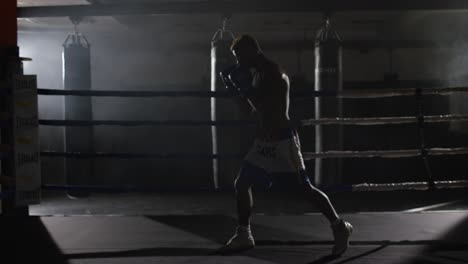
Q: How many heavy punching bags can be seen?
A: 3